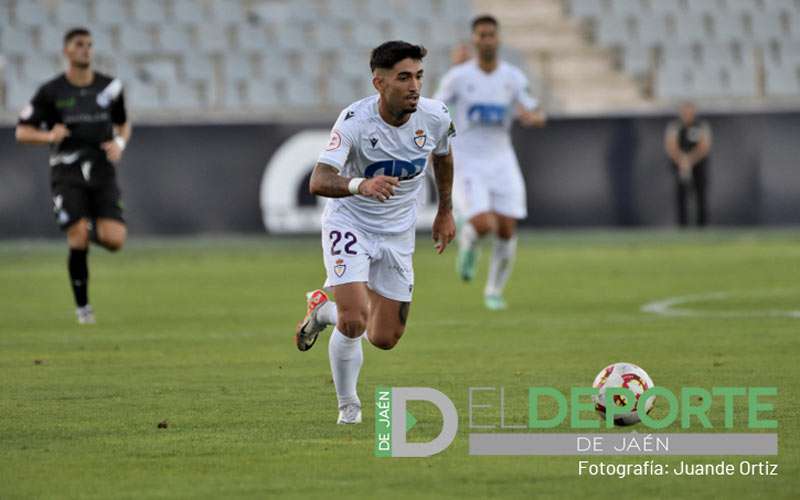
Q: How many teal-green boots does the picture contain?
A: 2